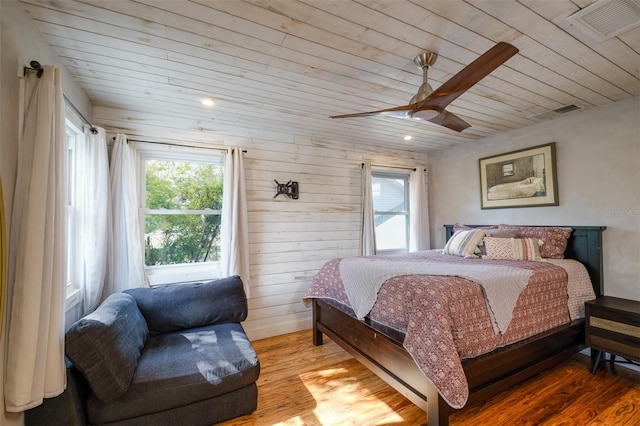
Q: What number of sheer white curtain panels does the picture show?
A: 6